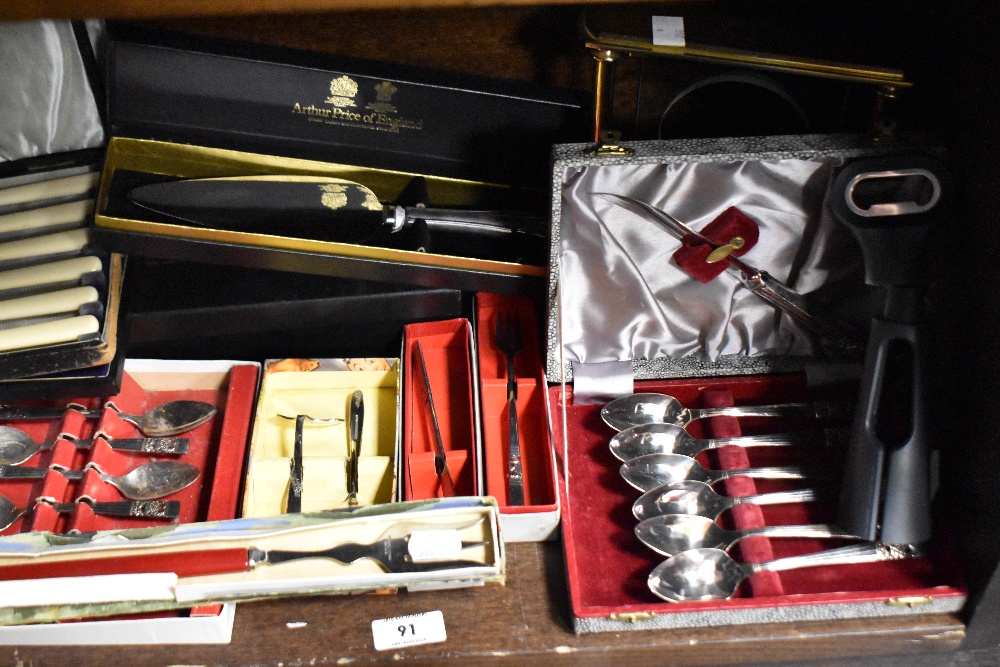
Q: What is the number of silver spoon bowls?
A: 10